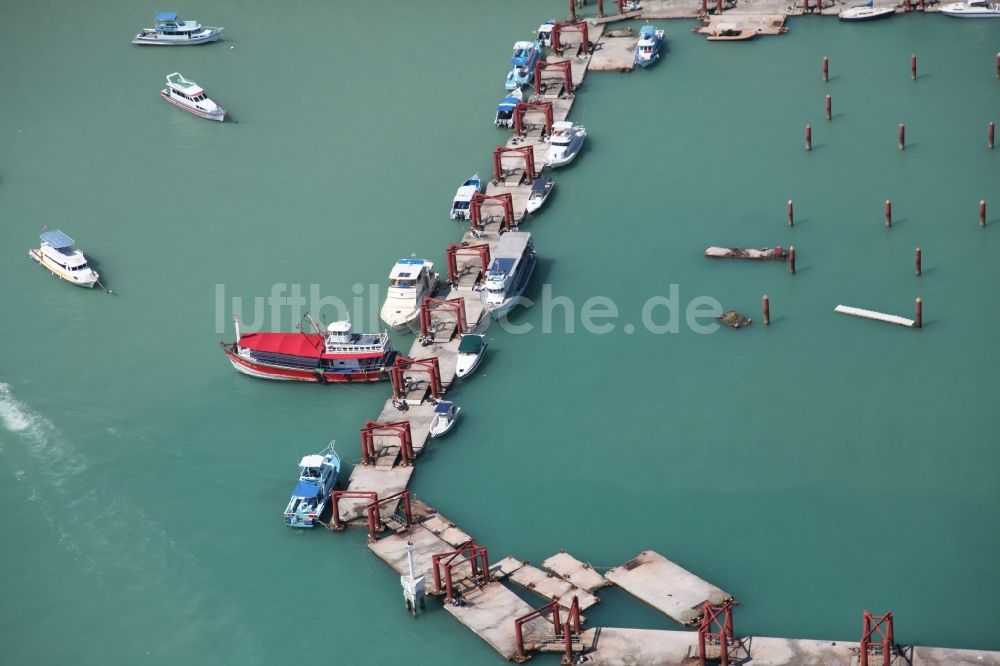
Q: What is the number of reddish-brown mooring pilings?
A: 14